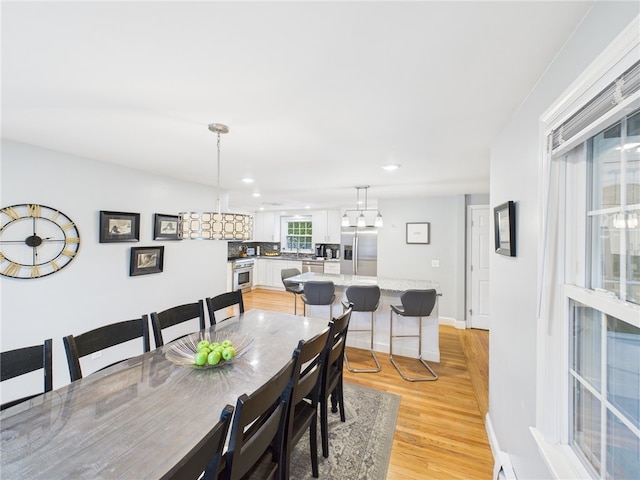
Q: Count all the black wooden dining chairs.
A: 8